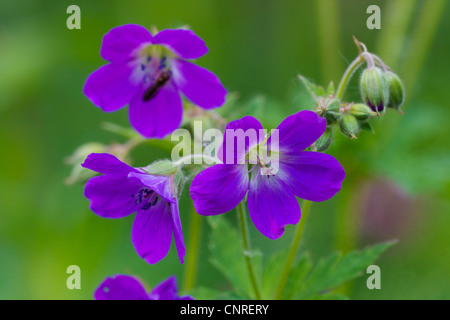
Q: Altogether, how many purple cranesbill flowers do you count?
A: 4